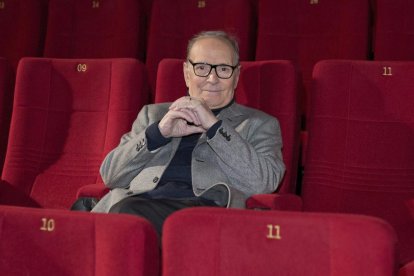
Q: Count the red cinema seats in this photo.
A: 11